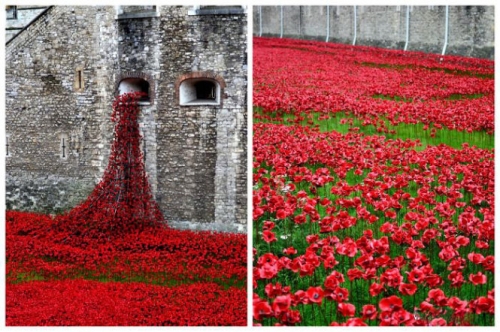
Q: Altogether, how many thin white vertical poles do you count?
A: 6